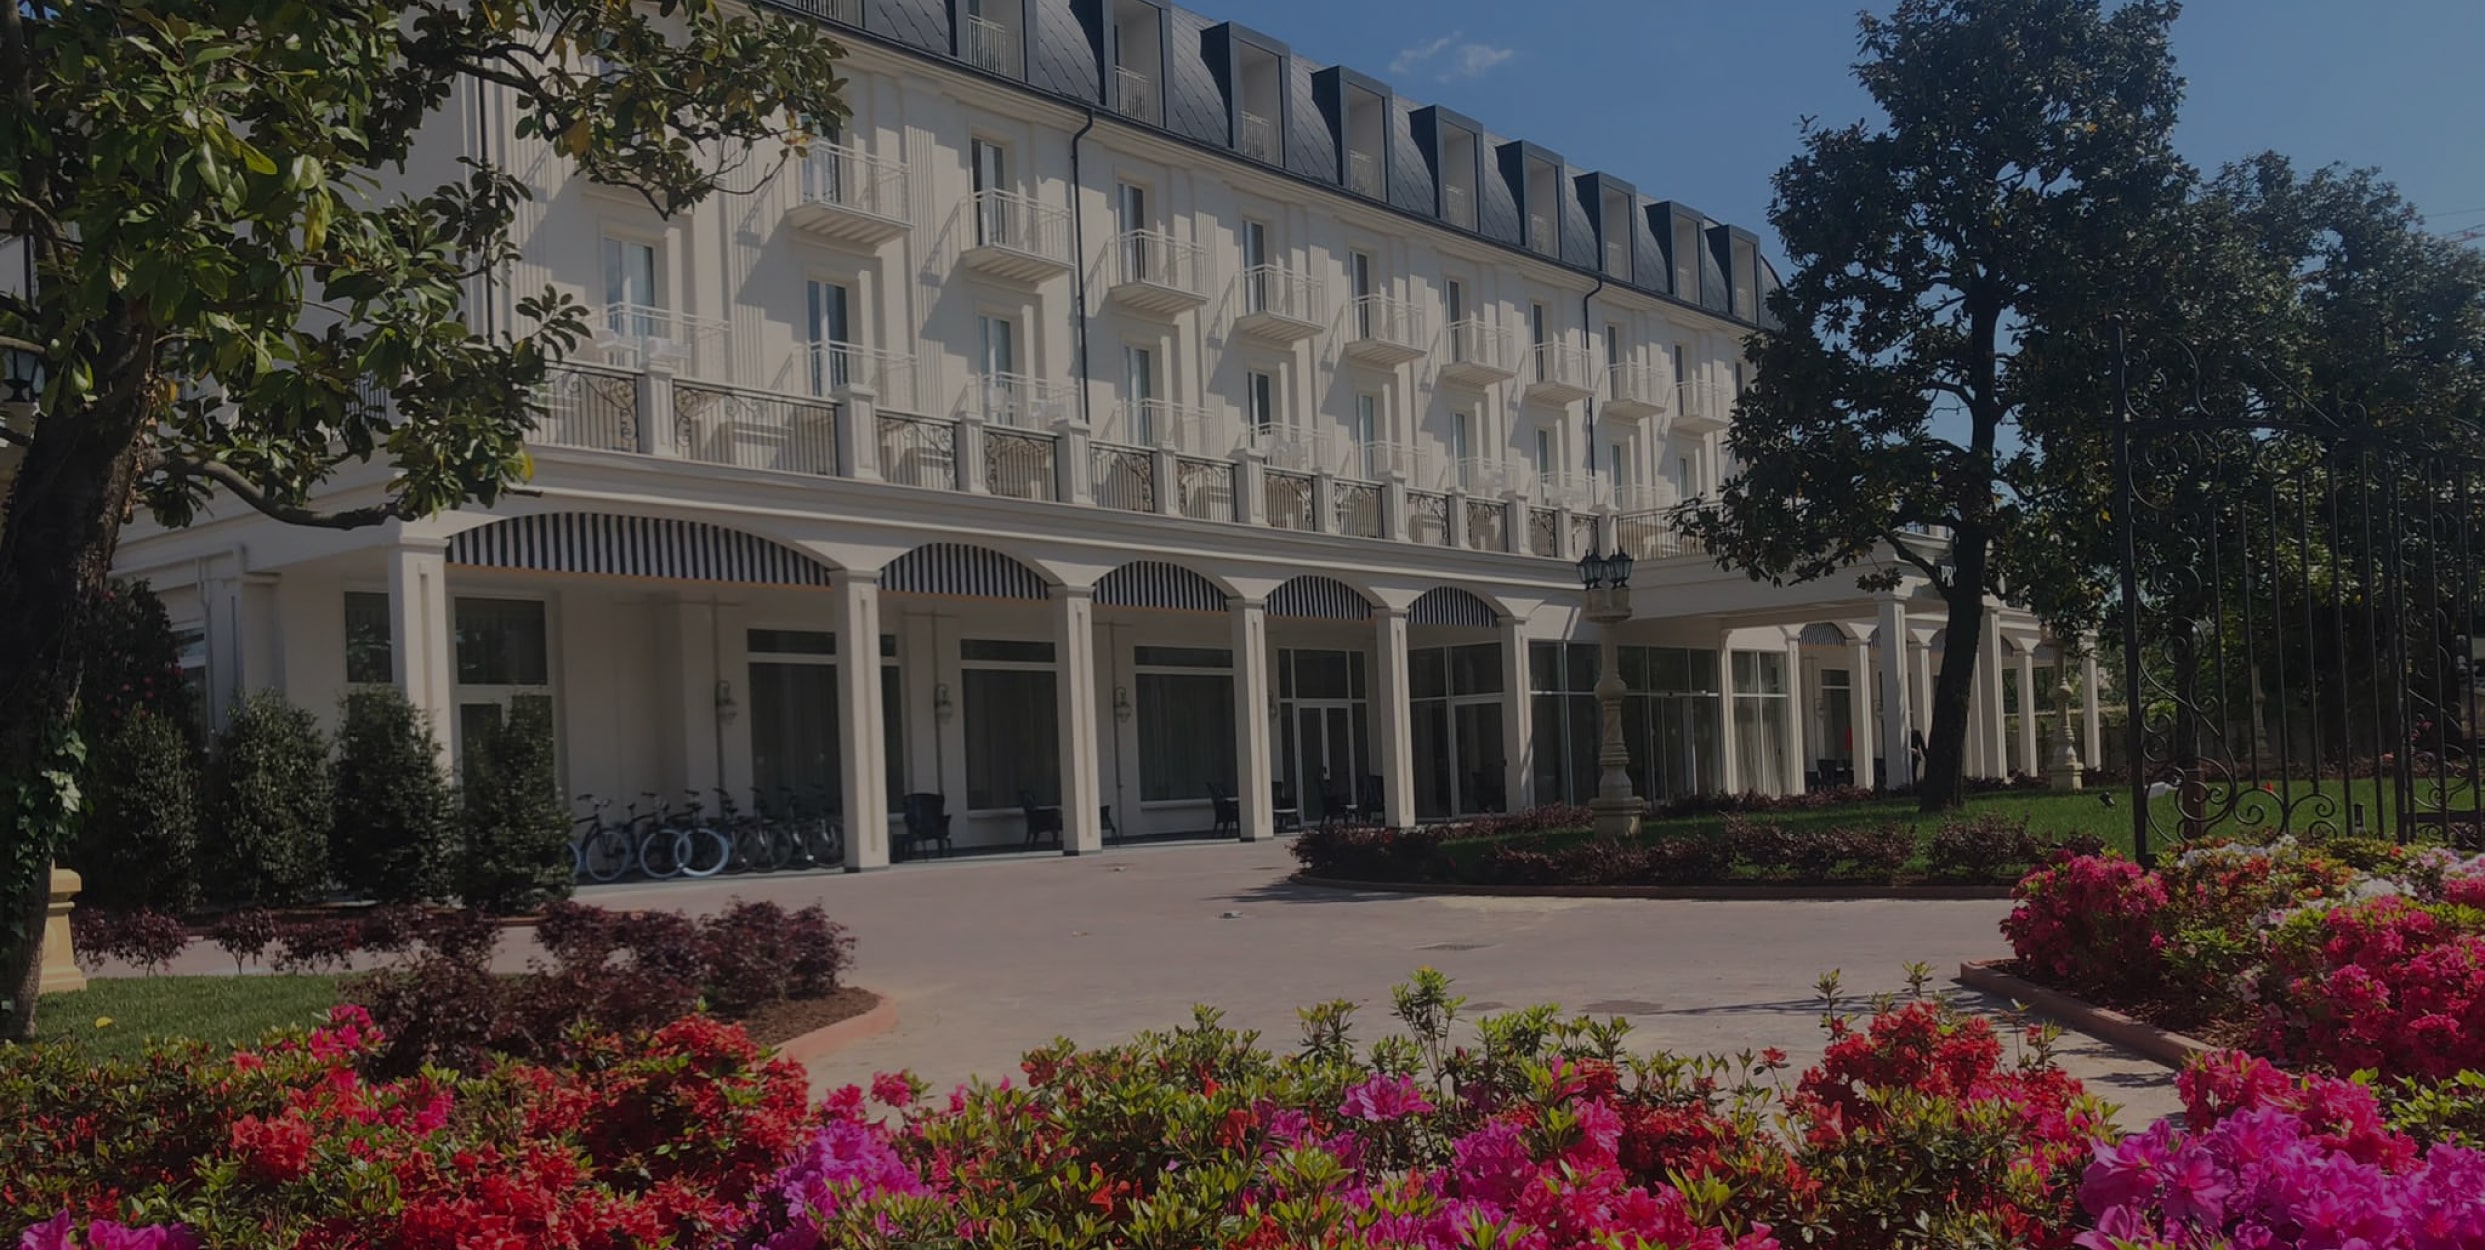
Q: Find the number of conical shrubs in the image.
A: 4